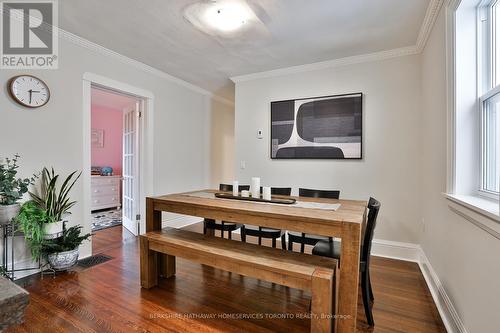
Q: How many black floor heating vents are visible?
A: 1